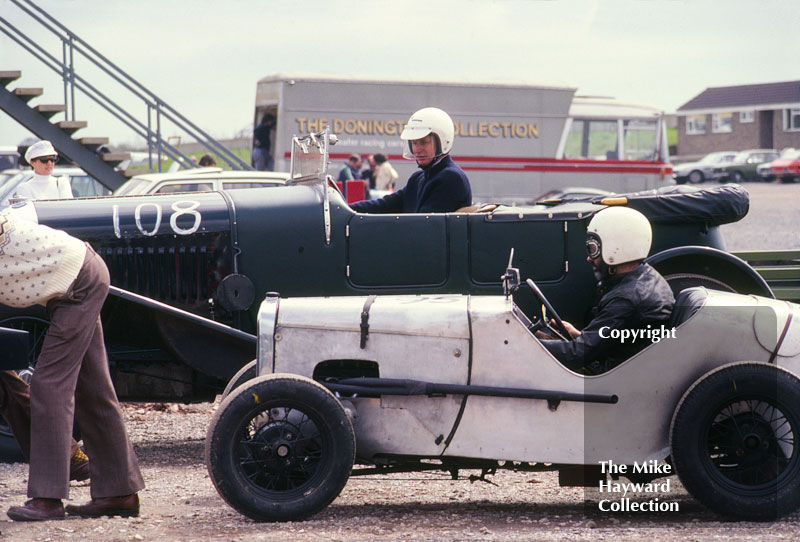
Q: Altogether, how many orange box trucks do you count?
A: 0